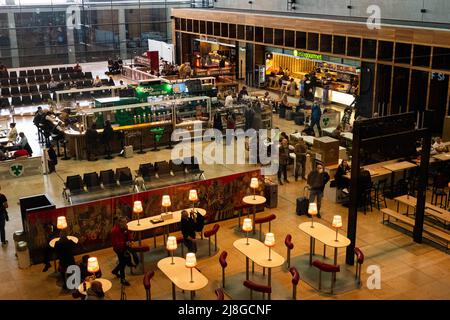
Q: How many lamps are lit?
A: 12